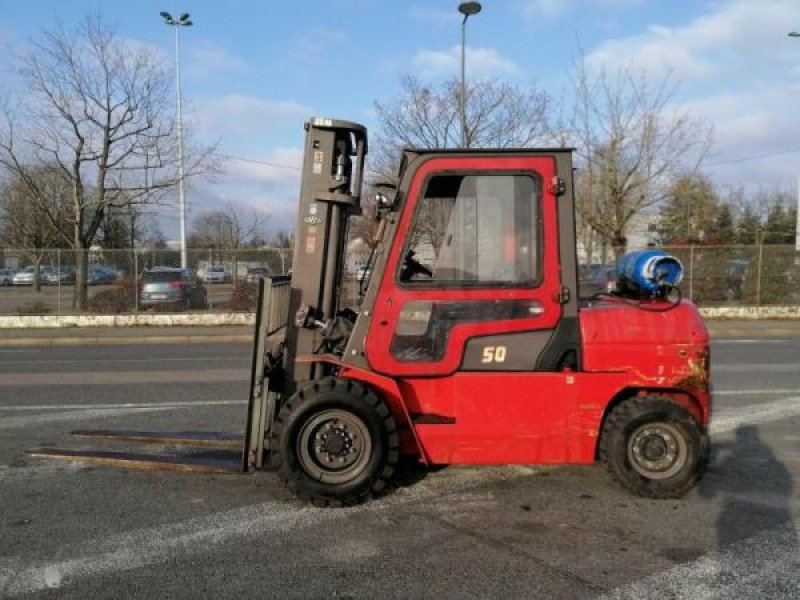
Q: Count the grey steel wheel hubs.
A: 2